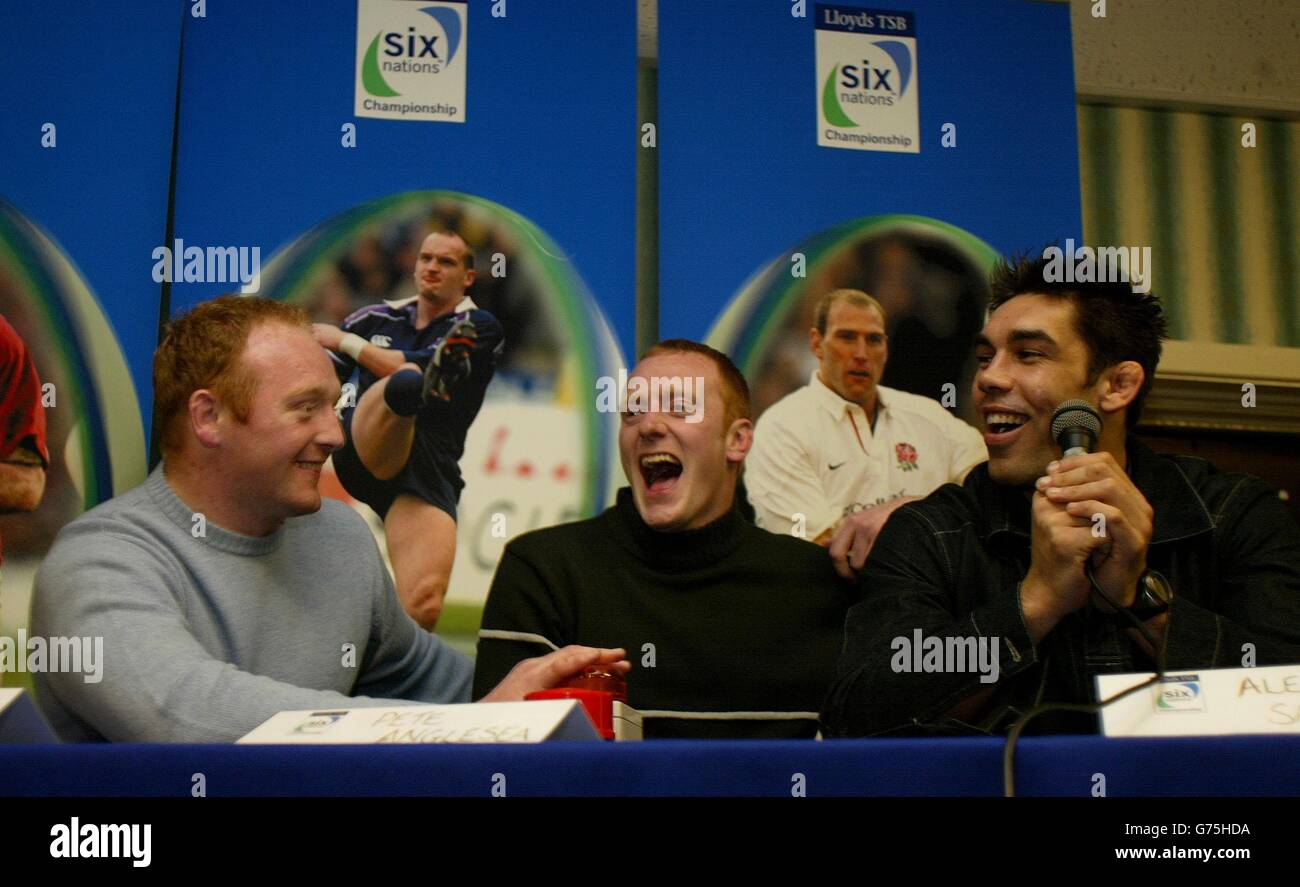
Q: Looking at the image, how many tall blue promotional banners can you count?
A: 3